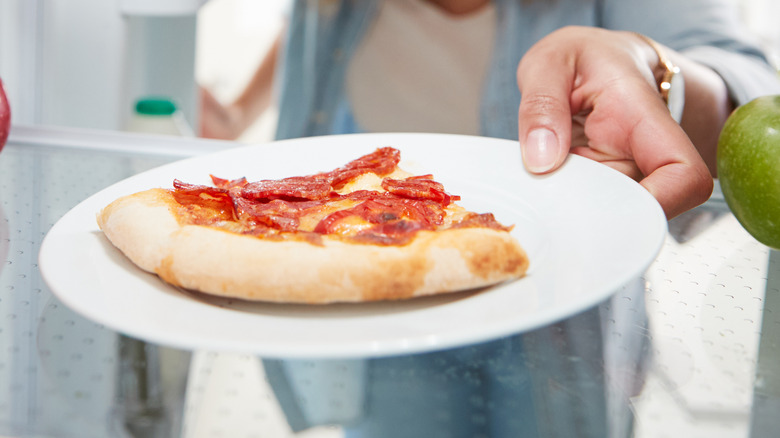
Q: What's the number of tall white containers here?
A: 1